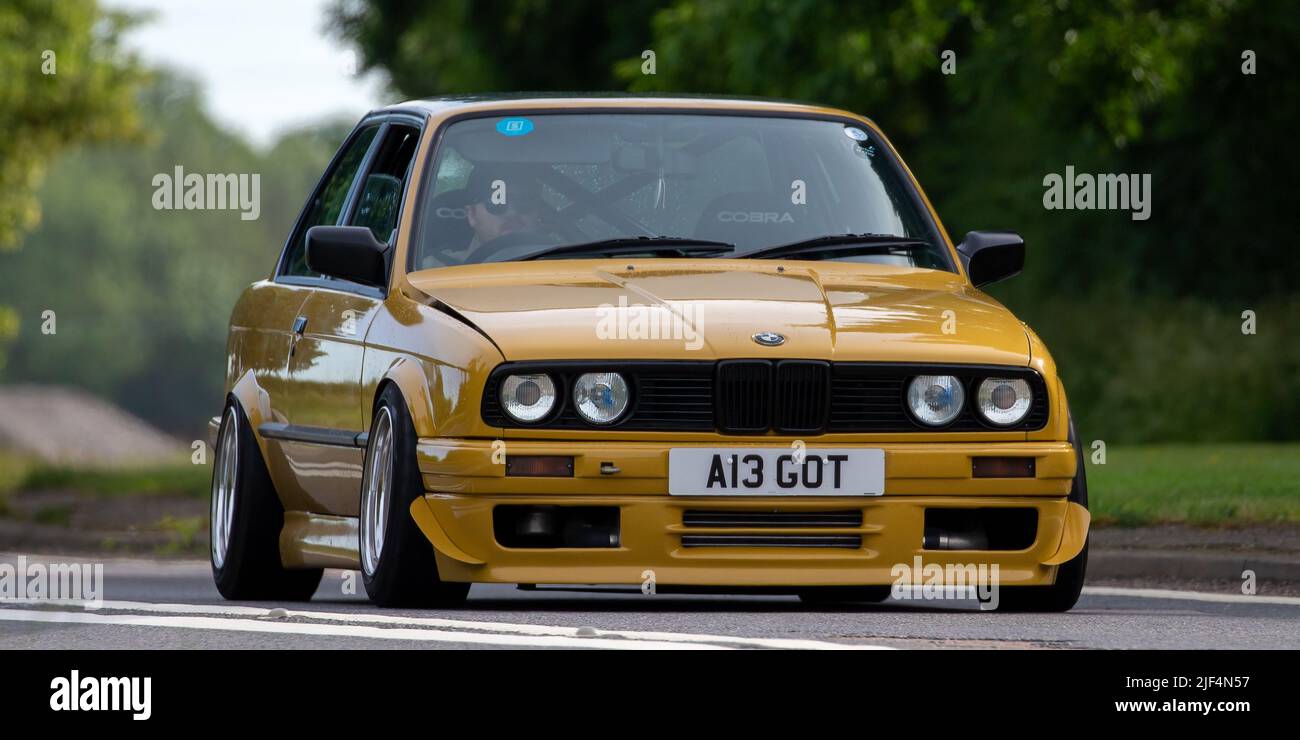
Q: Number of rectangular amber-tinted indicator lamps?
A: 2